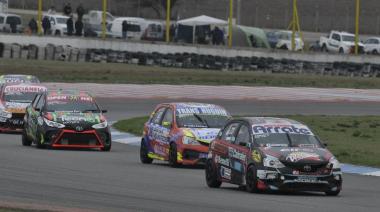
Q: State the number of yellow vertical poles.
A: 6